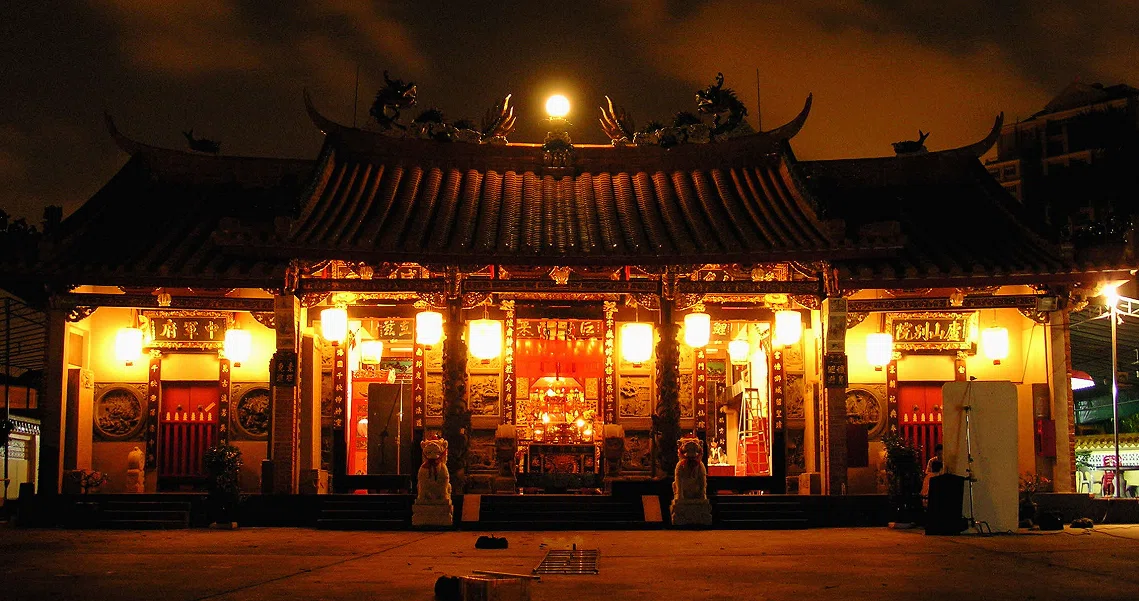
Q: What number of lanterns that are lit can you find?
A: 12